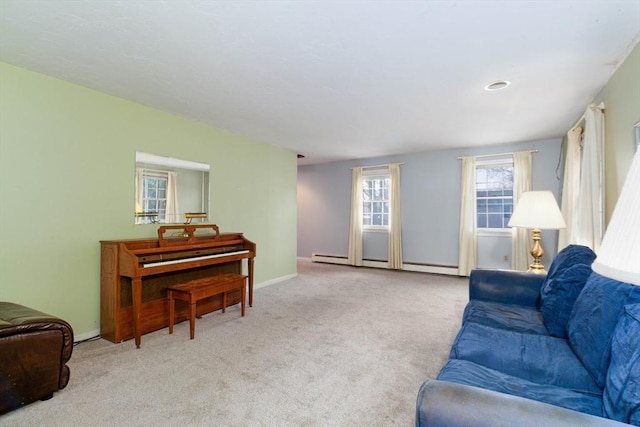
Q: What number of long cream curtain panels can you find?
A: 6